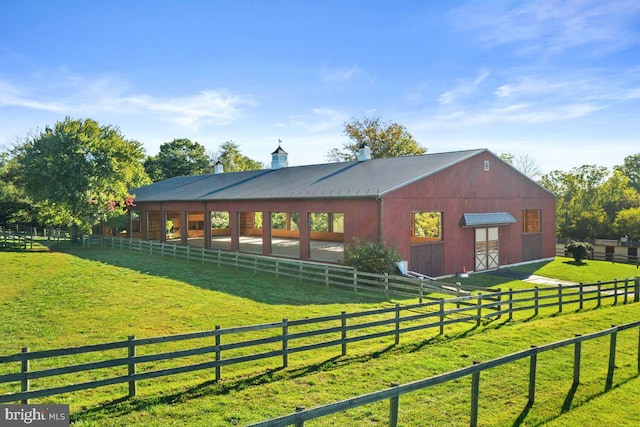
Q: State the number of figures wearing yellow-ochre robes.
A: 0